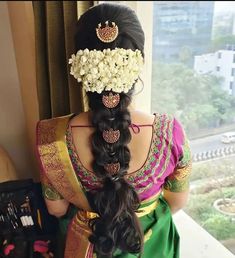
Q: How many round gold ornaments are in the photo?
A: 4